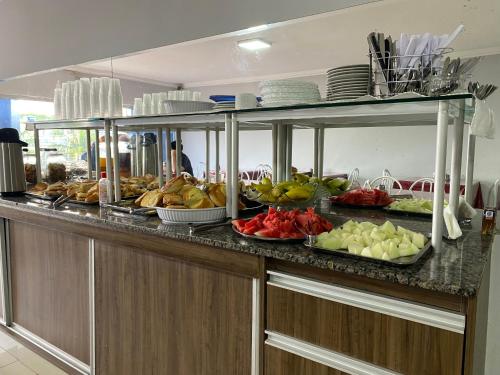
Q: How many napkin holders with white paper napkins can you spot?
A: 2